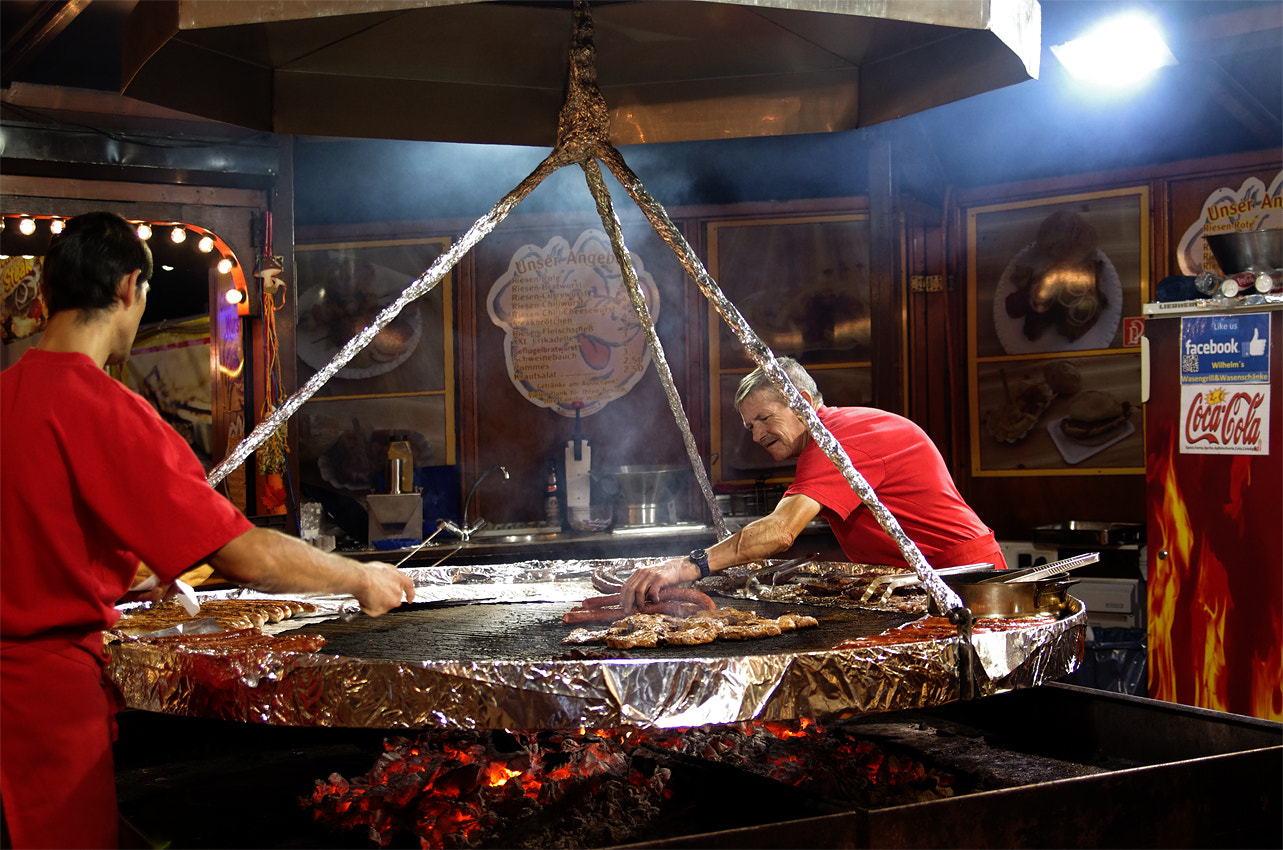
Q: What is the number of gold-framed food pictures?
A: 6